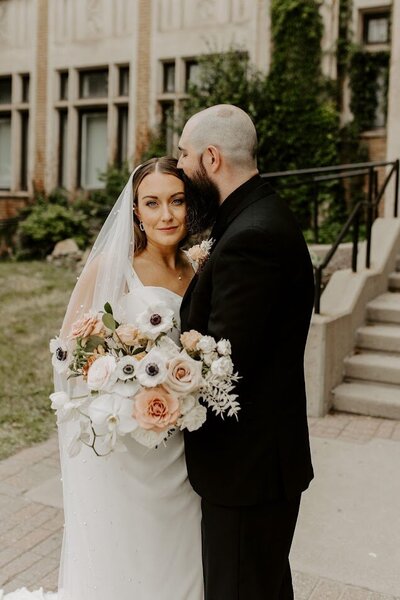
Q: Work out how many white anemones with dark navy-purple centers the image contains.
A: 4